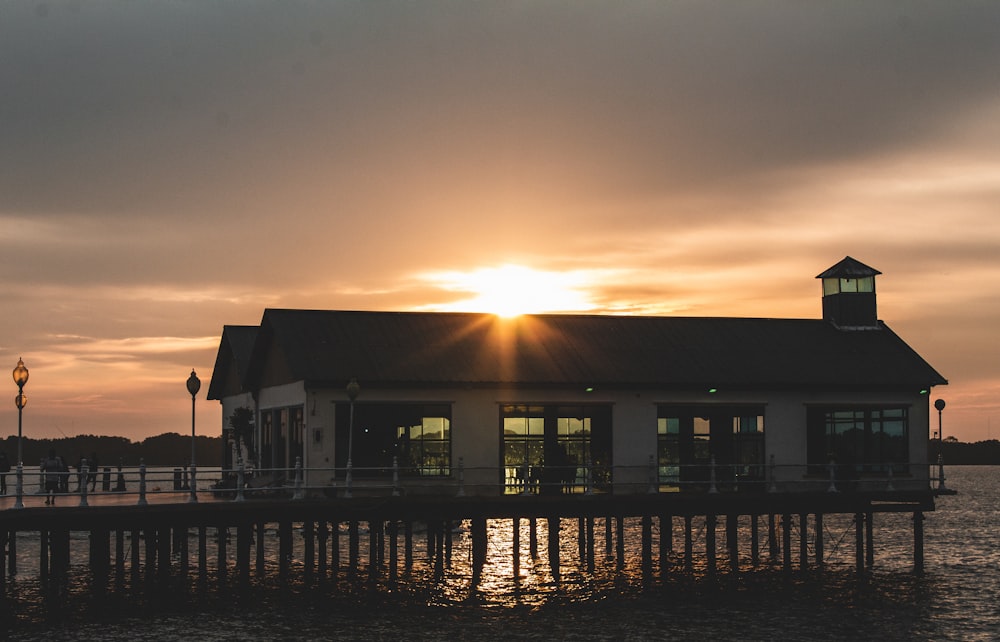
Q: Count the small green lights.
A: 3